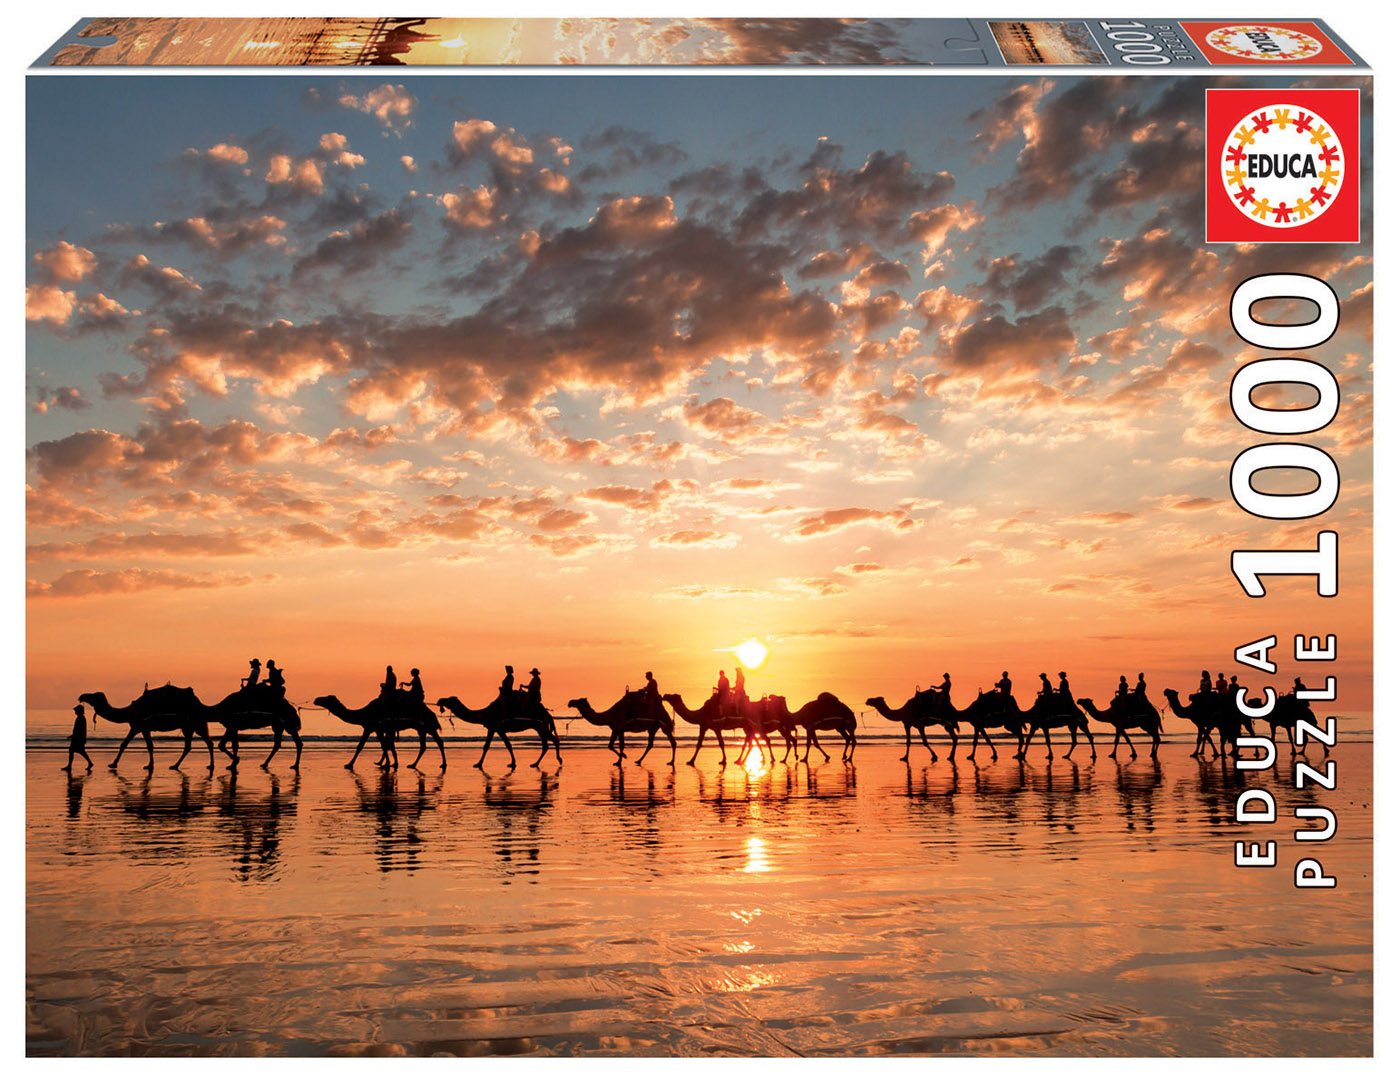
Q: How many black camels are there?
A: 14